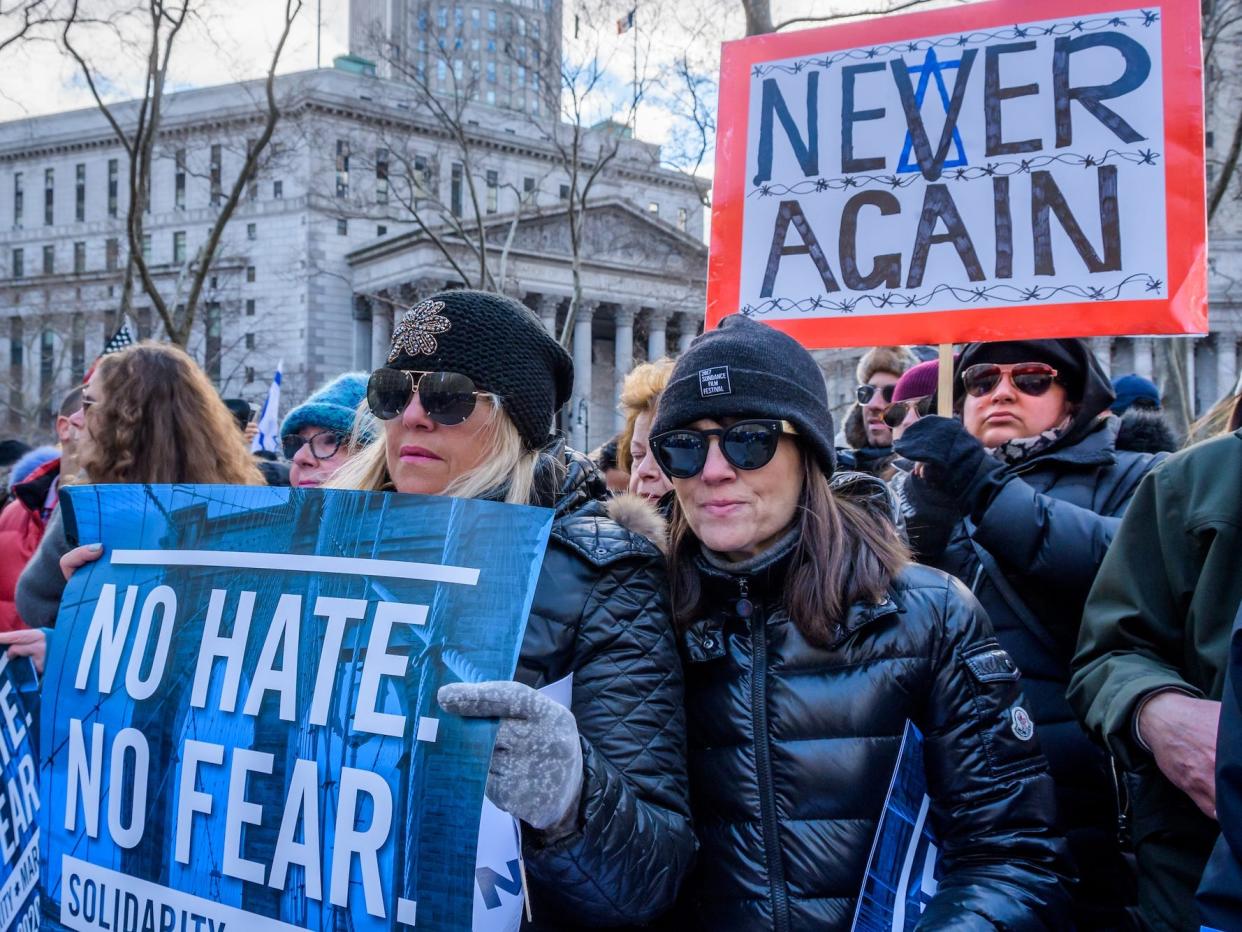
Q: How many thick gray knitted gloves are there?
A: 1